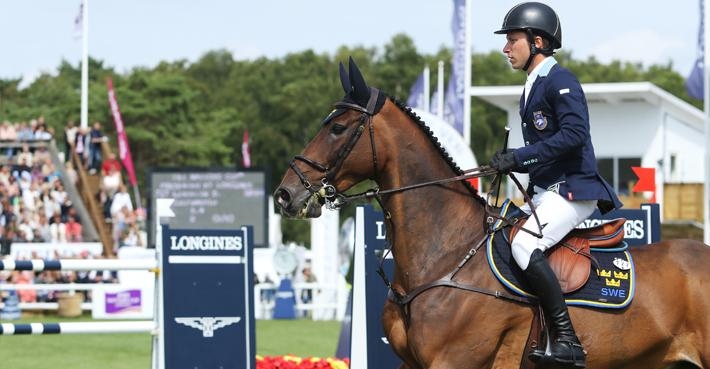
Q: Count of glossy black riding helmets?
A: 1